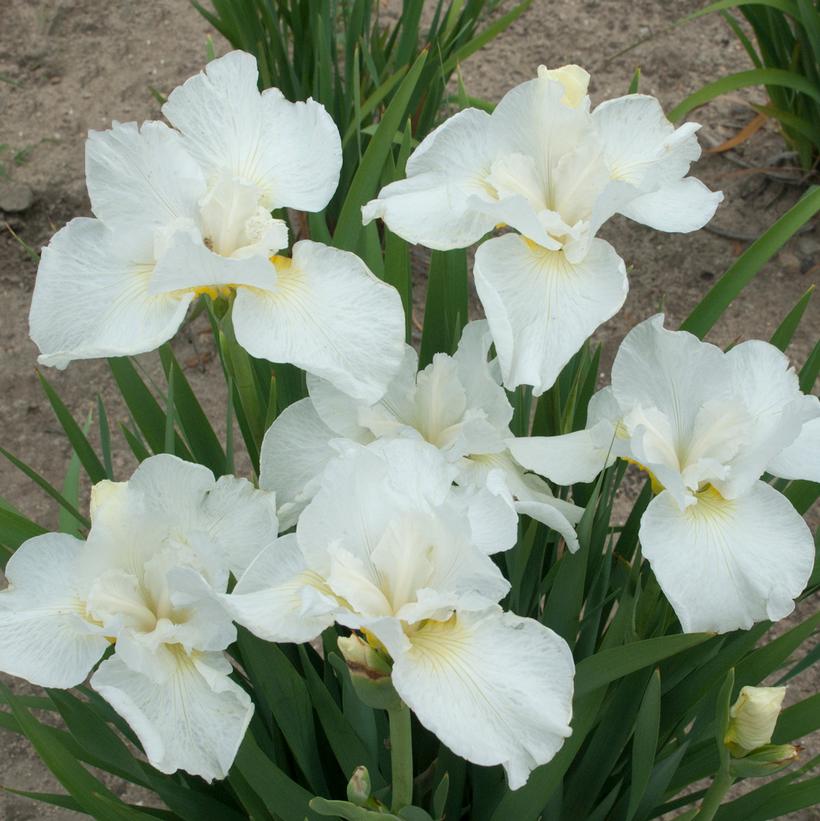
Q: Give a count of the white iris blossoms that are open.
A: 6